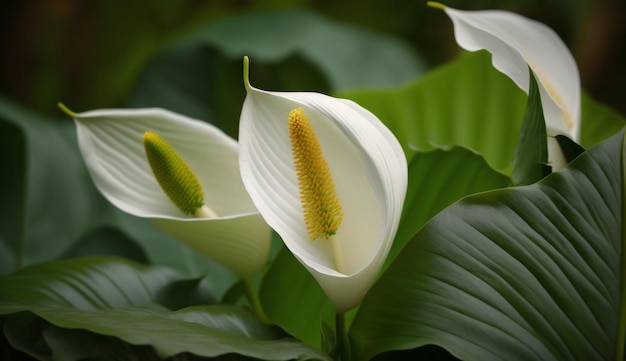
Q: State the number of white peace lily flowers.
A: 3